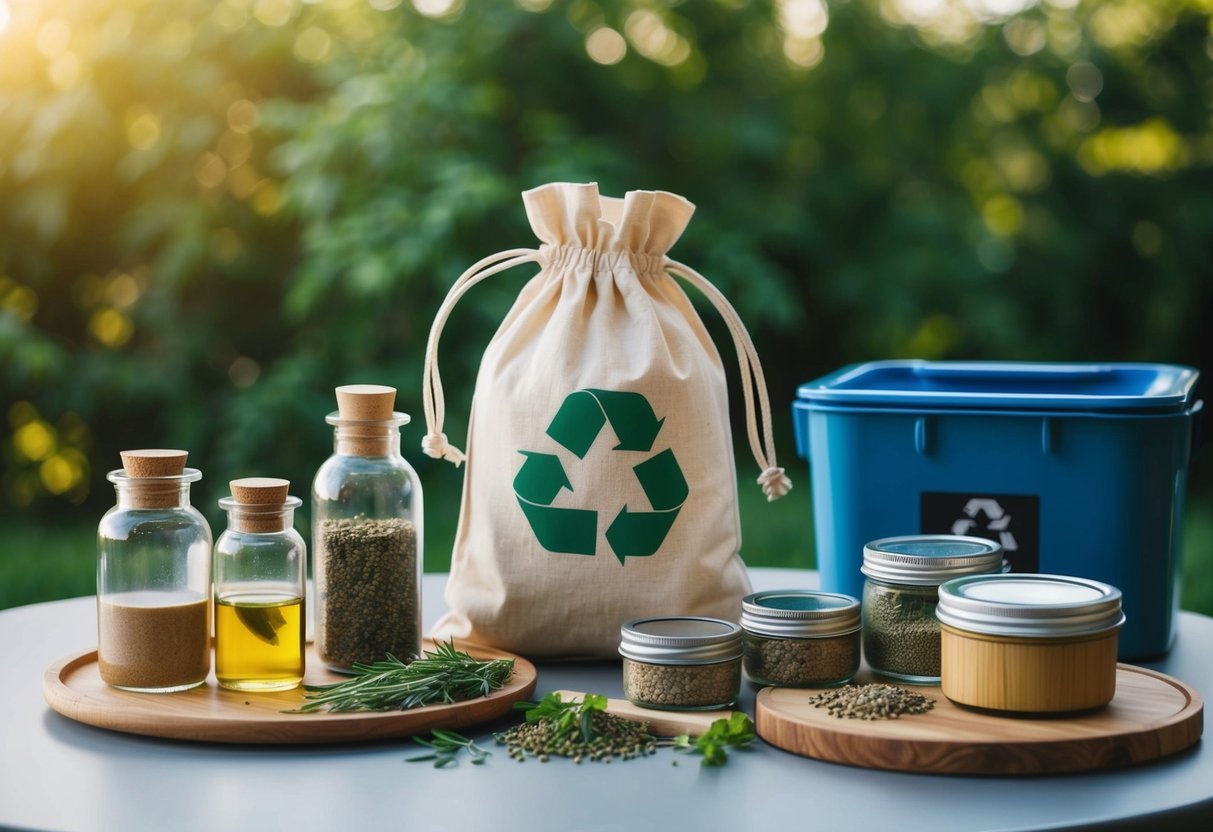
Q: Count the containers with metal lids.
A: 4